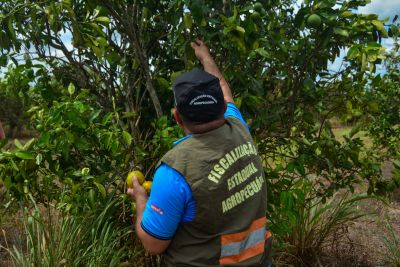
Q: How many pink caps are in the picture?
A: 0